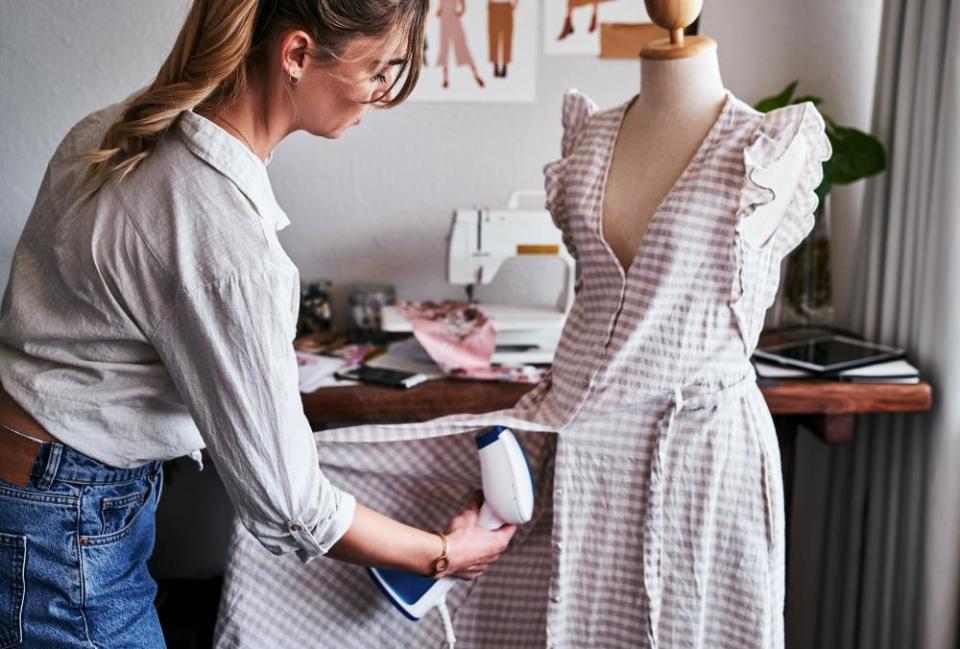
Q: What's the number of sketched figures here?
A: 3